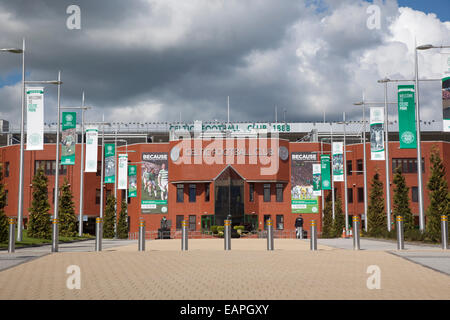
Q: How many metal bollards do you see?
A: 11